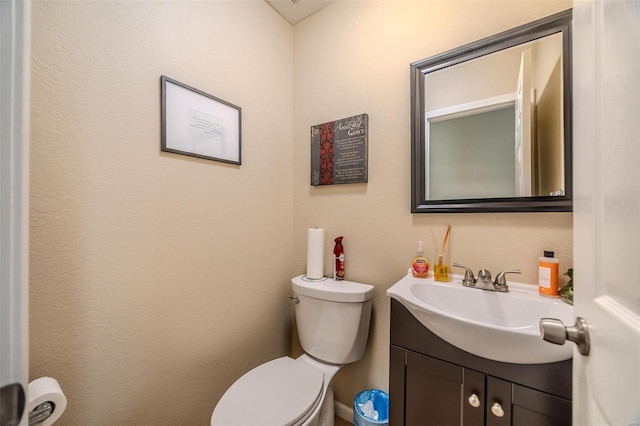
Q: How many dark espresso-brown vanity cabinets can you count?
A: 1